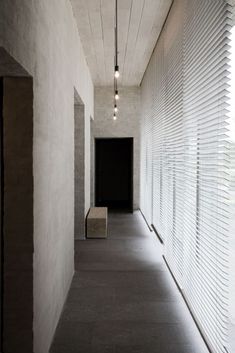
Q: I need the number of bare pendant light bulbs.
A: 4